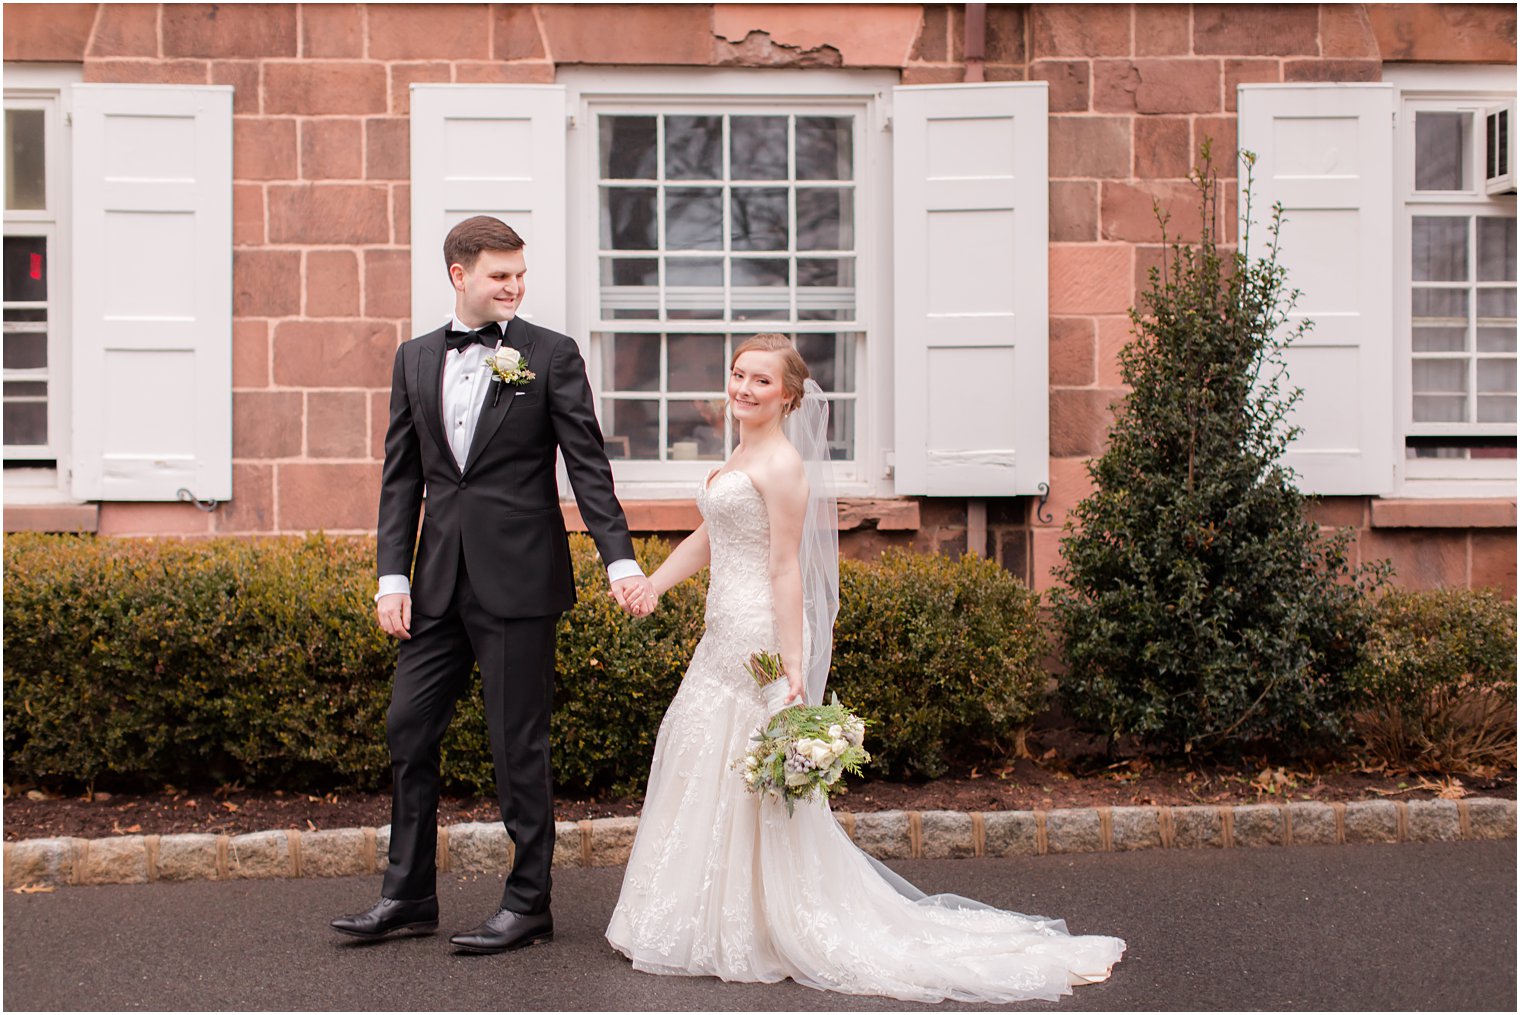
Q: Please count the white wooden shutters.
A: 4